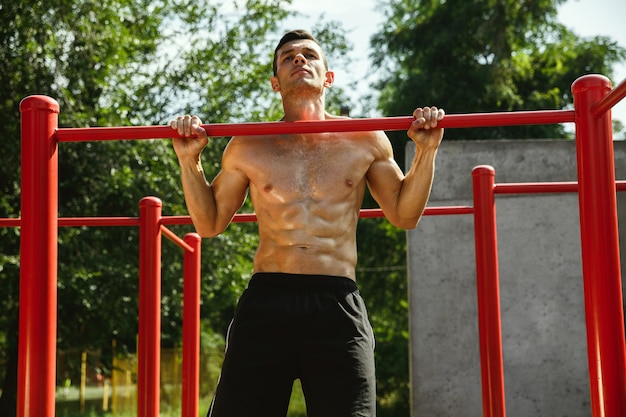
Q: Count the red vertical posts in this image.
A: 5